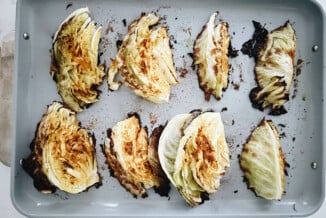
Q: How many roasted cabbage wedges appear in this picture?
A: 8